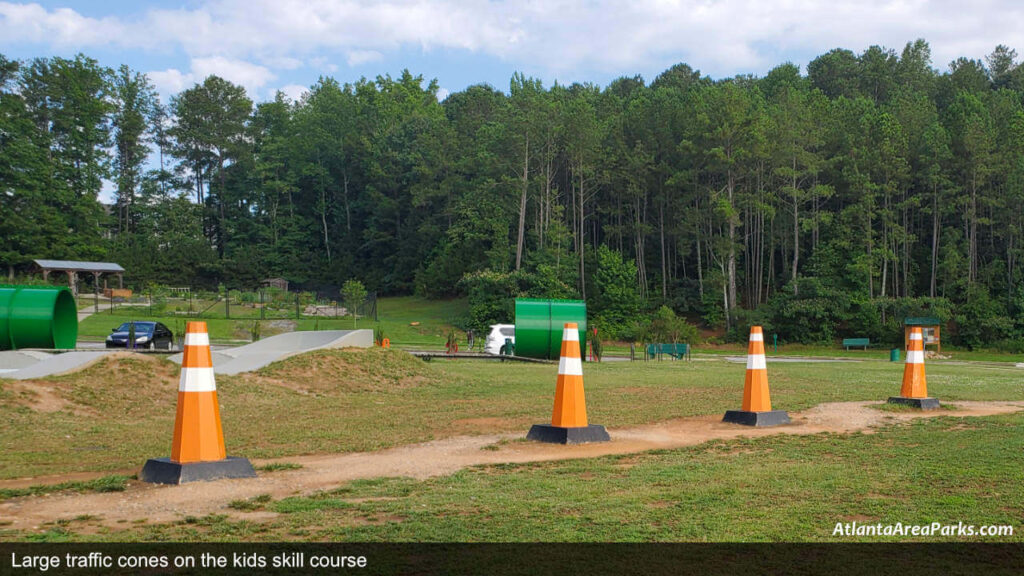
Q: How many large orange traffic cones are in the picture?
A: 4